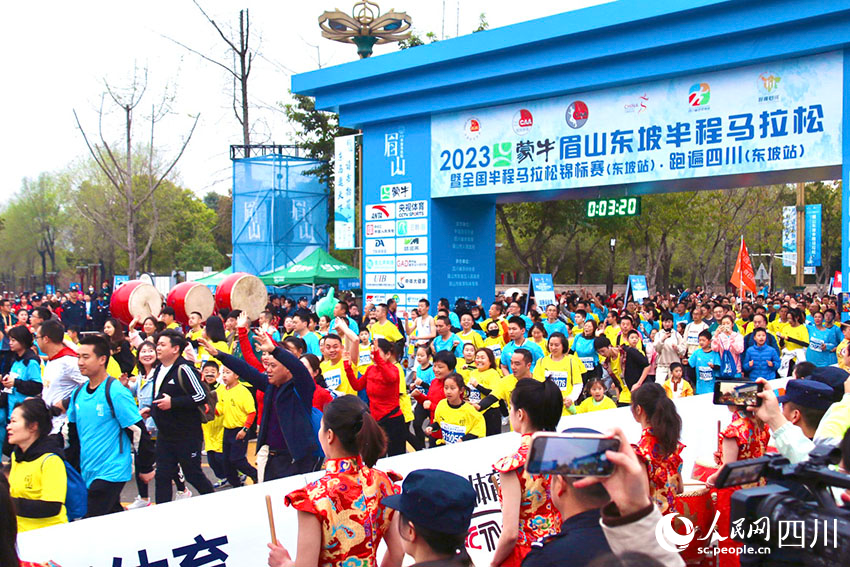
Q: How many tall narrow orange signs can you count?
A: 1